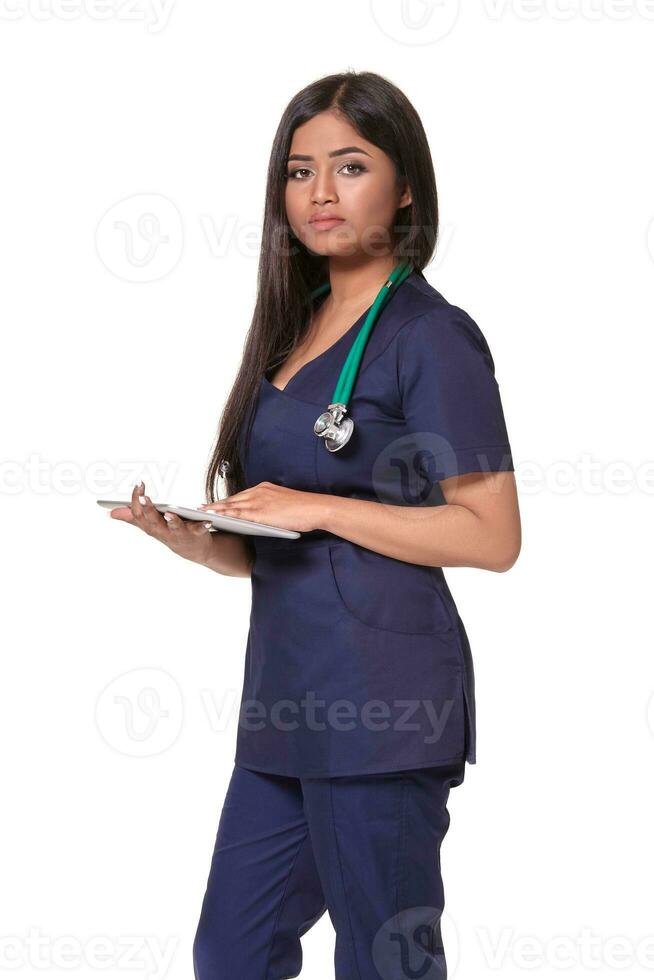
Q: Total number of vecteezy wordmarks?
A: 8